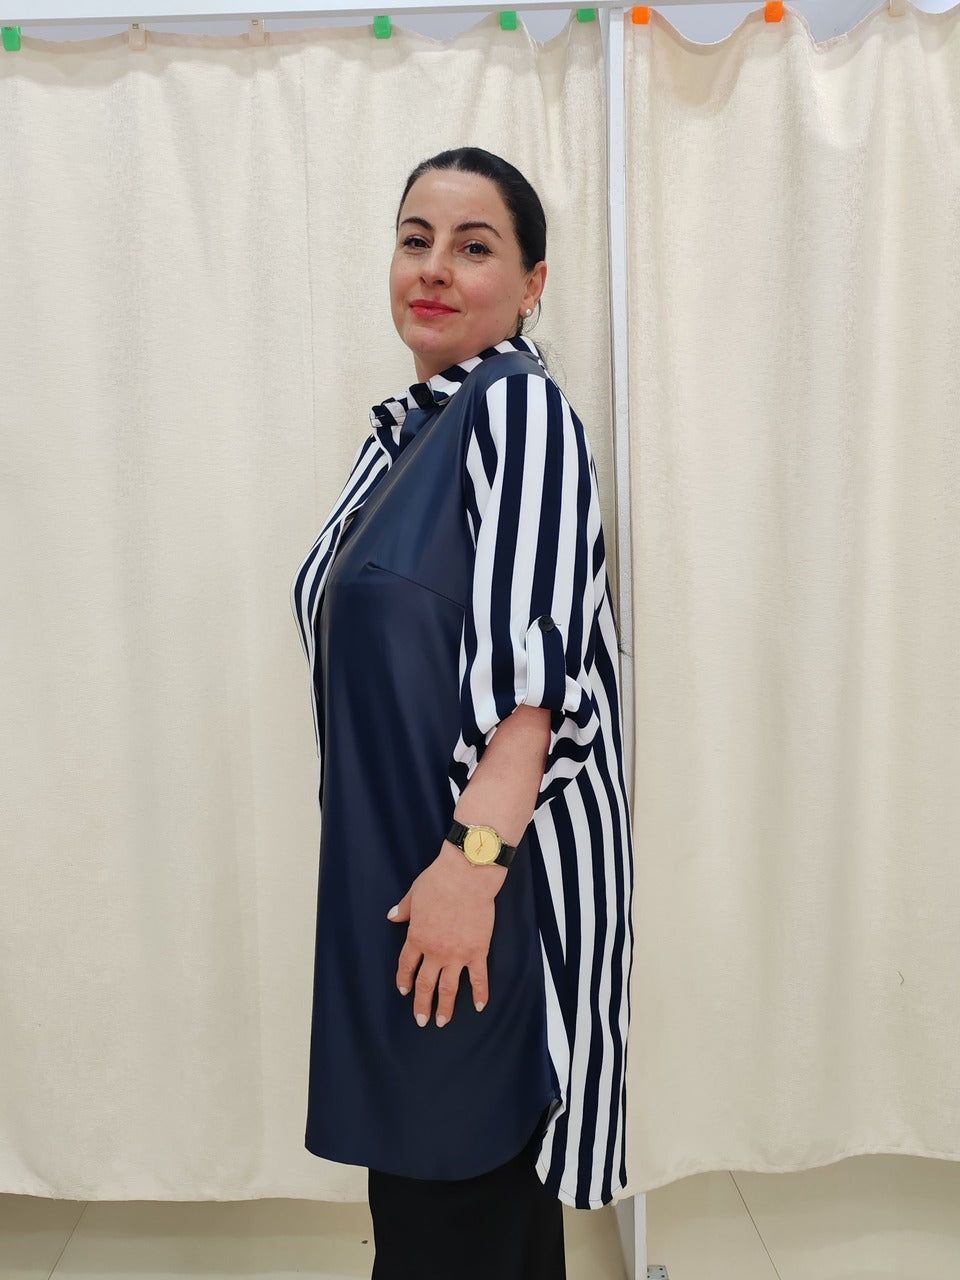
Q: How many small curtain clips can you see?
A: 9